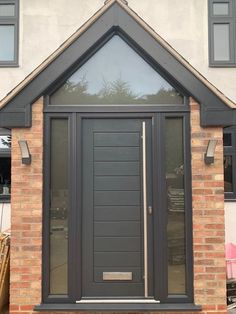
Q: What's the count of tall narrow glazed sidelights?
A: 2